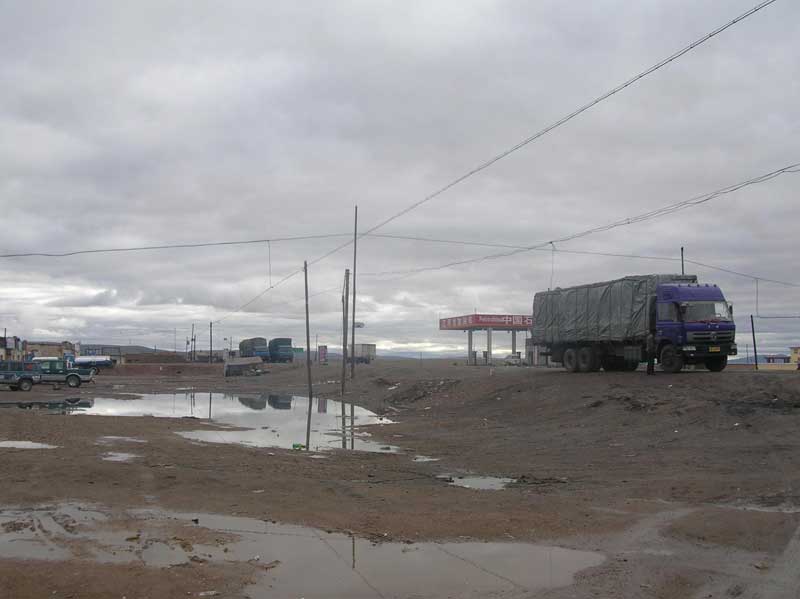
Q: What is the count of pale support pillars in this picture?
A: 3